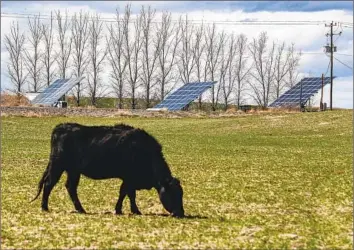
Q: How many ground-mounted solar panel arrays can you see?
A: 3